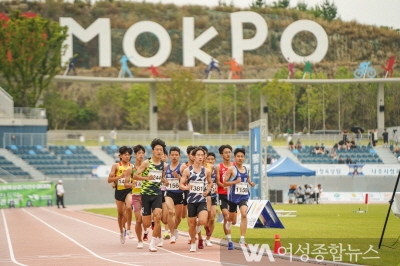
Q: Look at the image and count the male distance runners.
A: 11